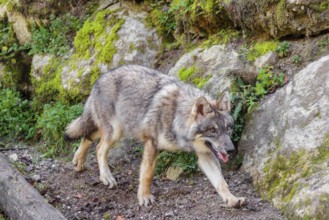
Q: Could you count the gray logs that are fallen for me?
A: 1